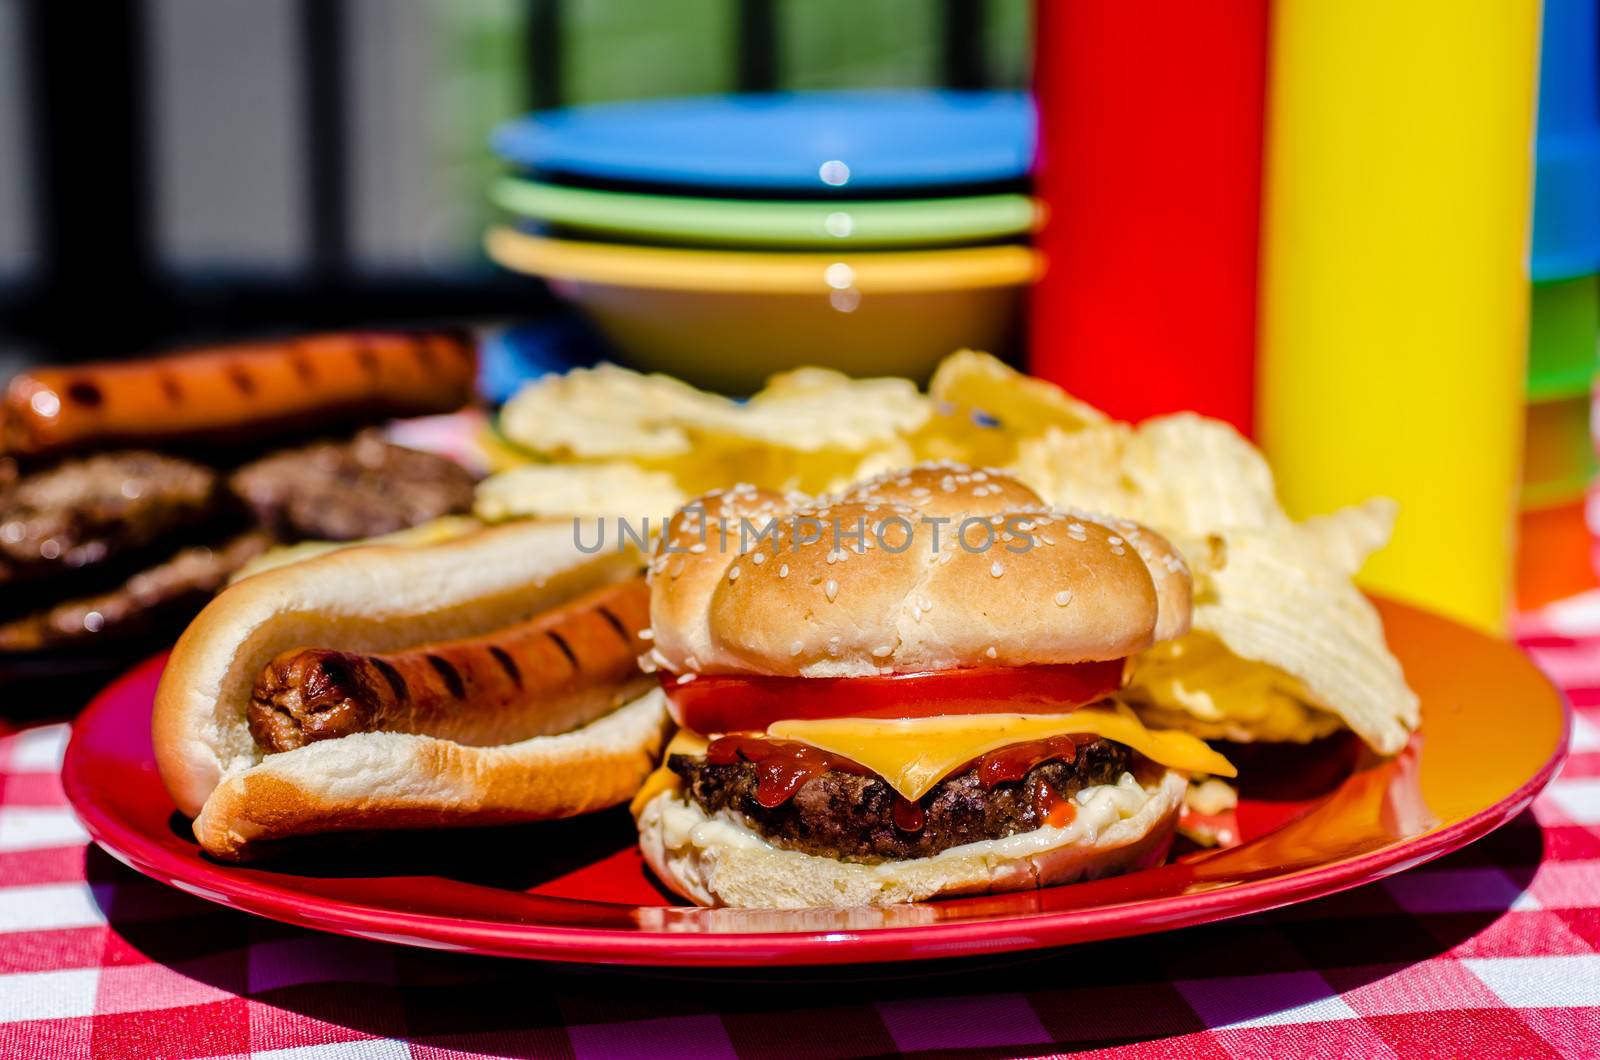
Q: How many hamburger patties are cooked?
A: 4